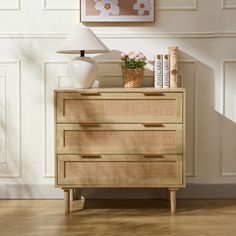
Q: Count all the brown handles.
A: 6